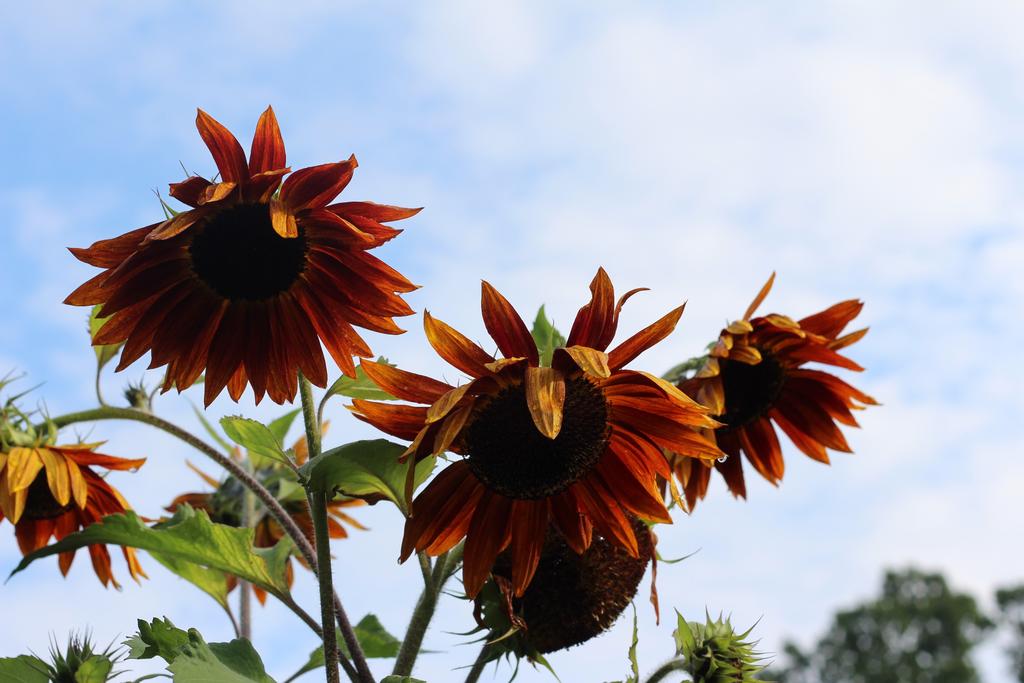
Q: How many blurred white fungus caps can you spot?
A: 0